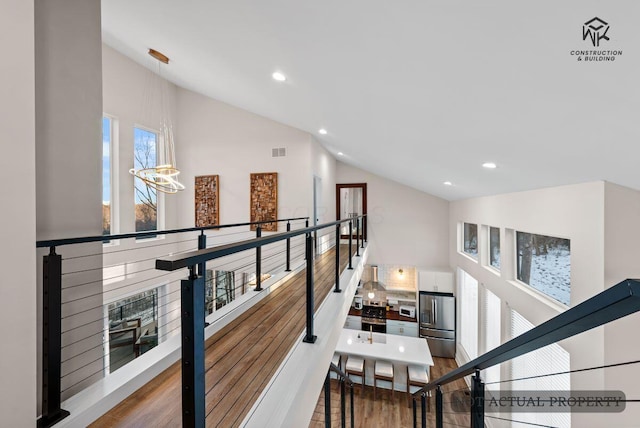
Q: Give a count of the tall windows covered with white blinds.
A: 3